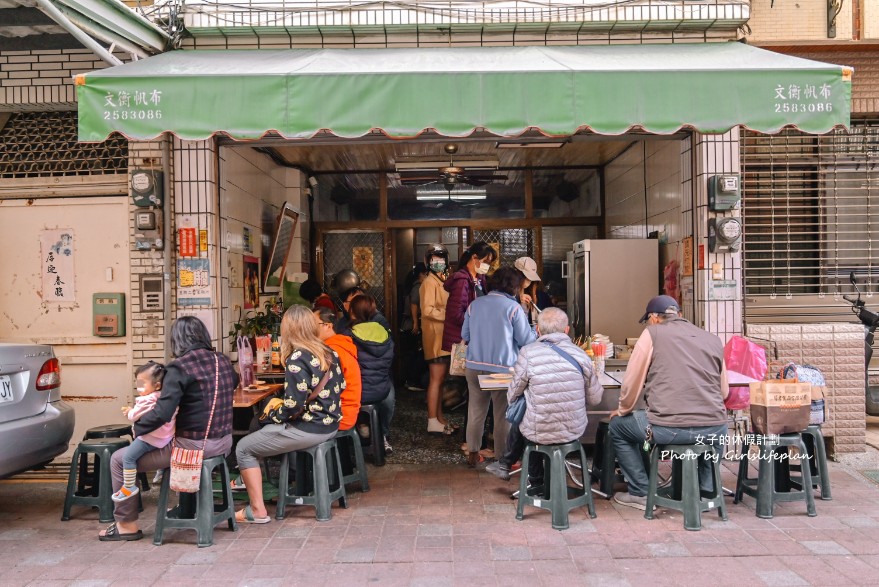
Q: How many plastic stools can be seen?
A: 11